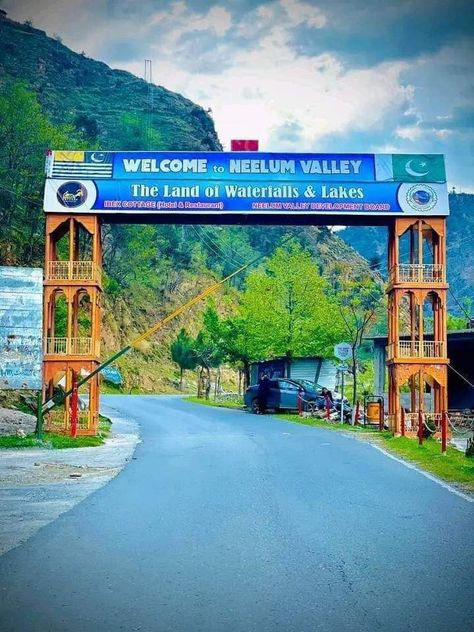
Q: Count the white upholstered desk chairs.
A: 0